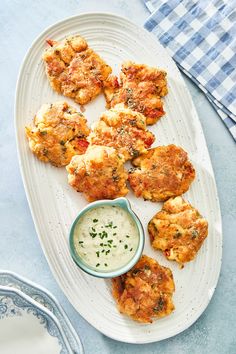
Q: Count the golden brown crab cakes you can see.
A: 8